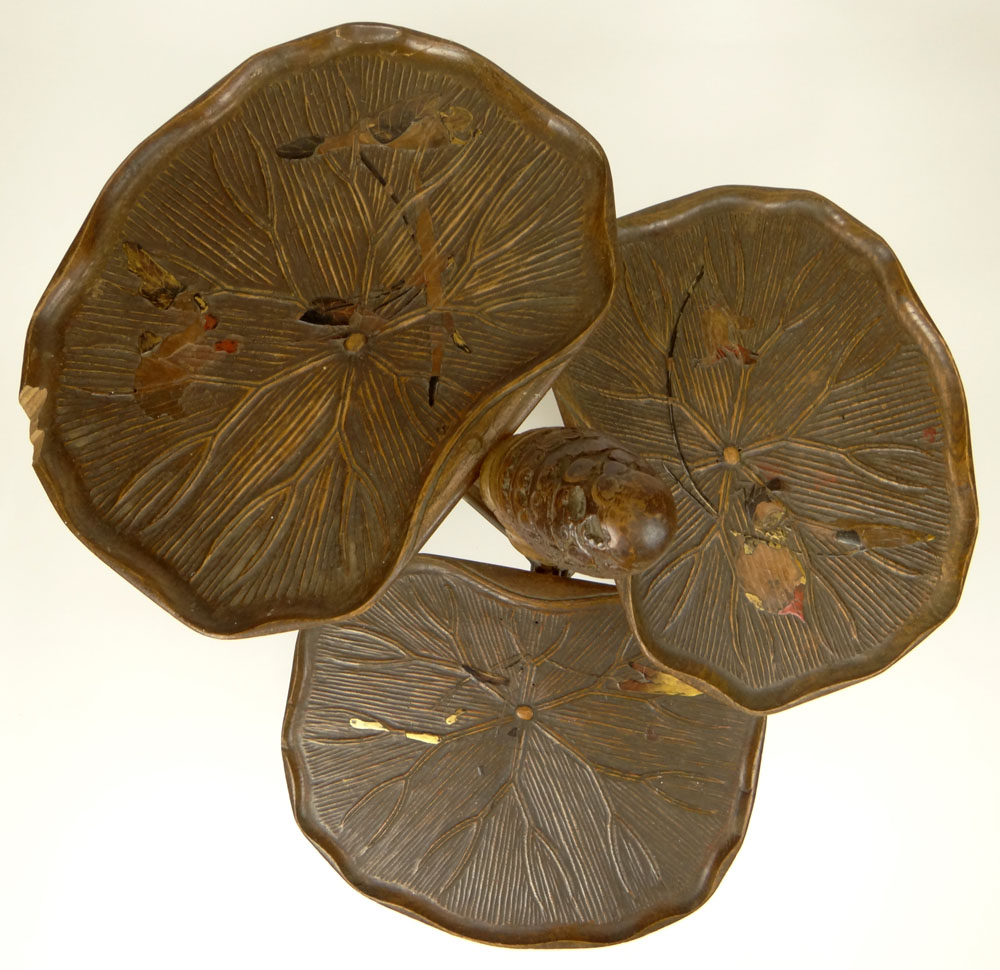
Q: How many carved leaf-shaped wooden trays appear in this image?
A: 3